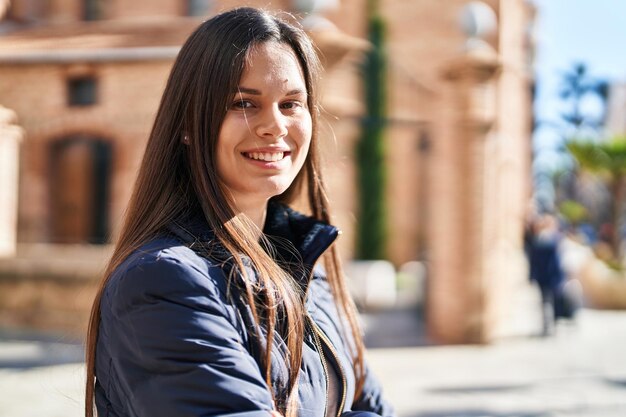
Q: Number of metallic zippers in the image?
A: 1